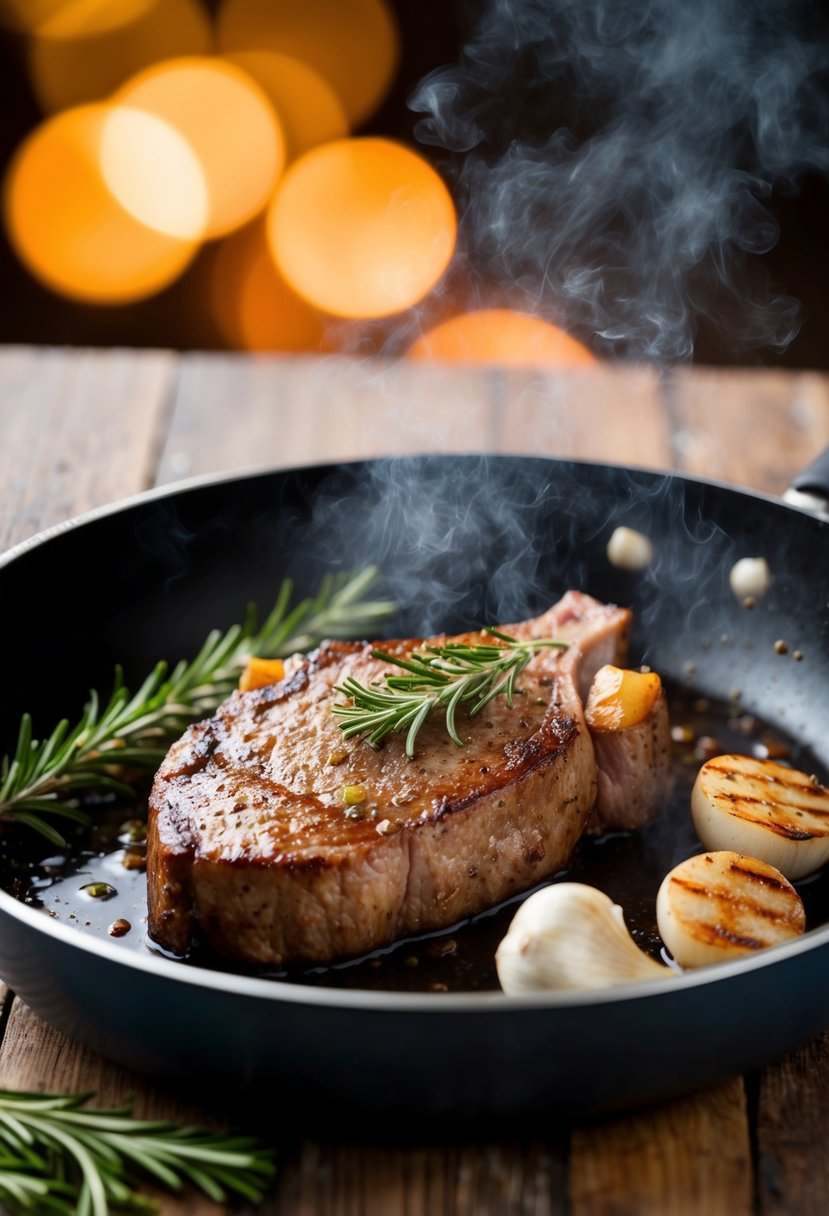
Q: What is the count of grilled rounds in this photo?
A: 2